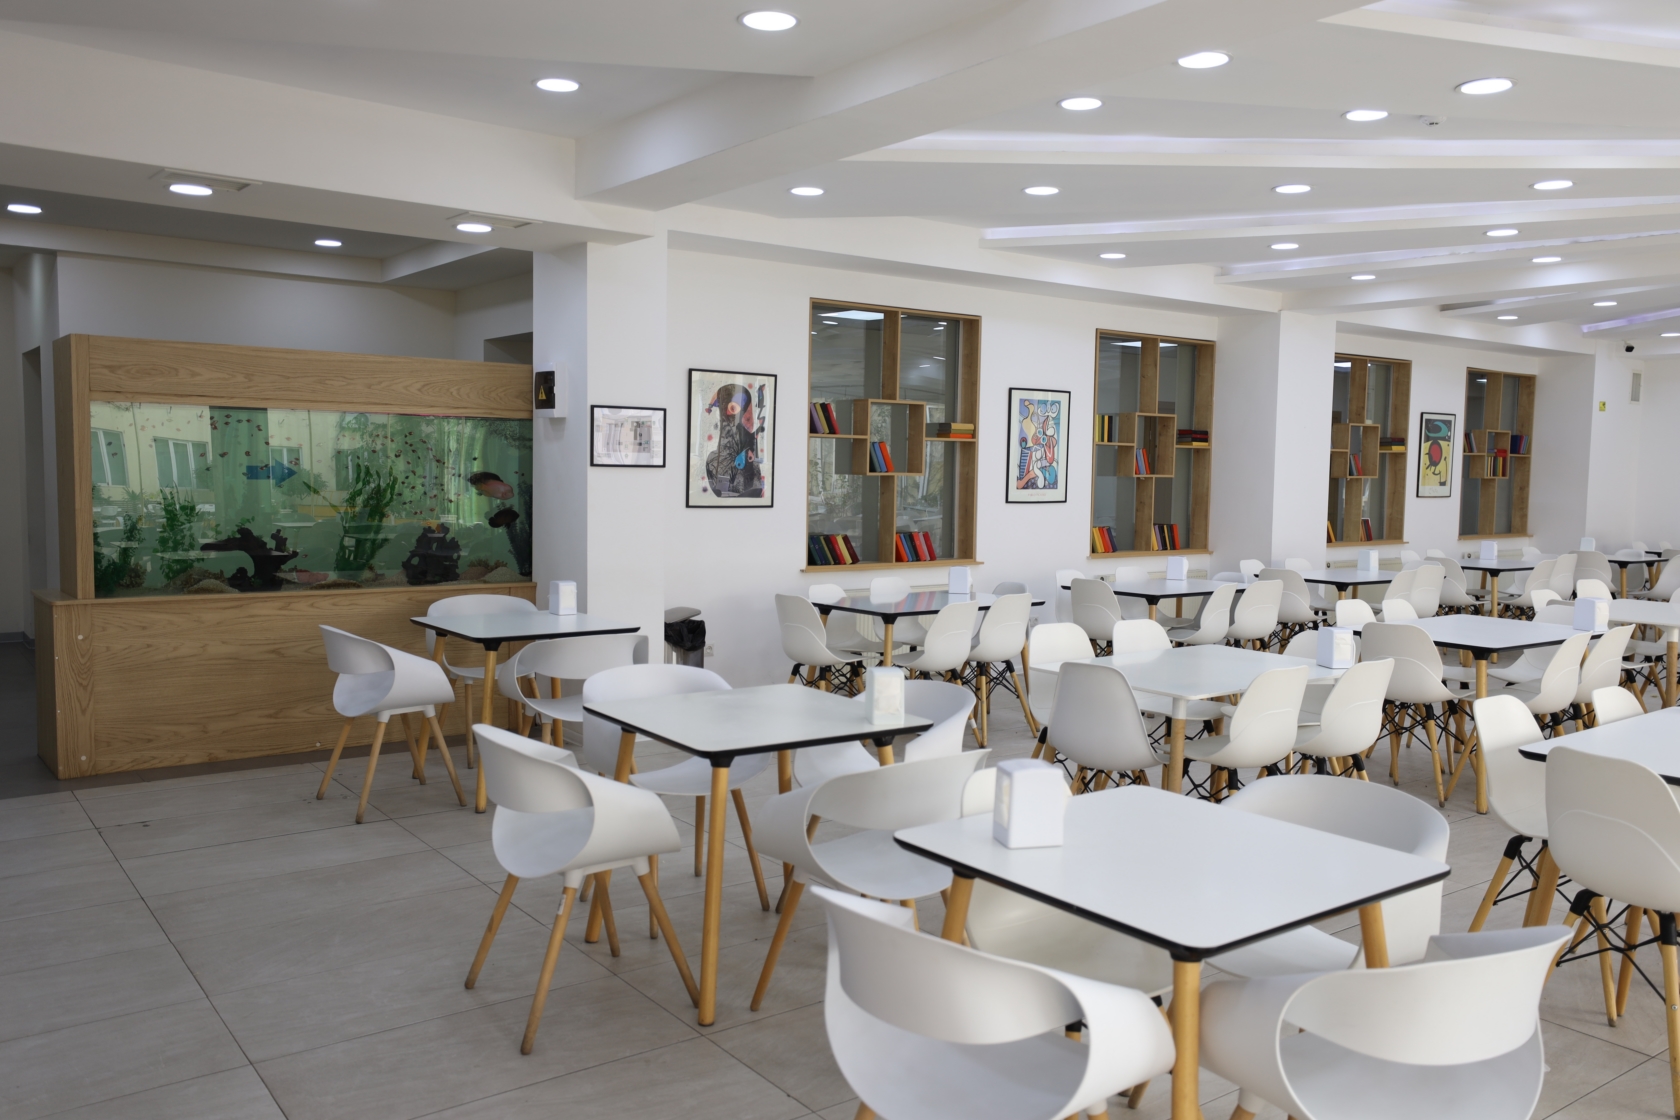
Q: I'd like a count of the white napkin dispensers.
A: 10